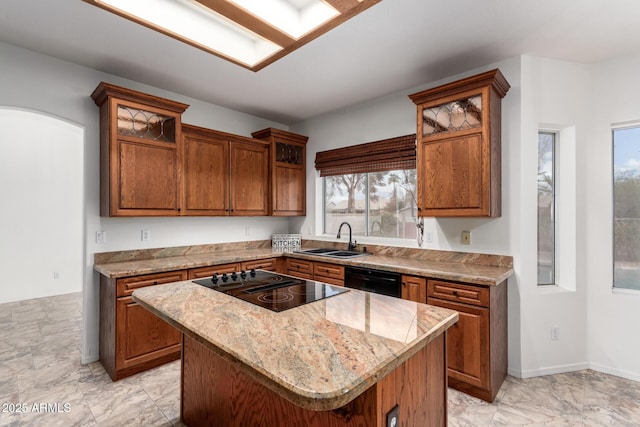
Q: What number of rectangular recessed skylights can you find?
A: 2